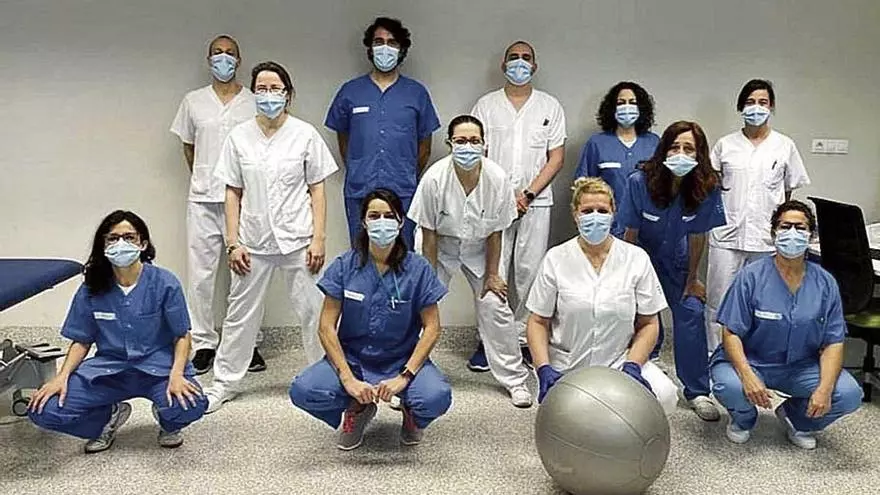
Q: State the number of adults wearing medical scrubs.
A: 12